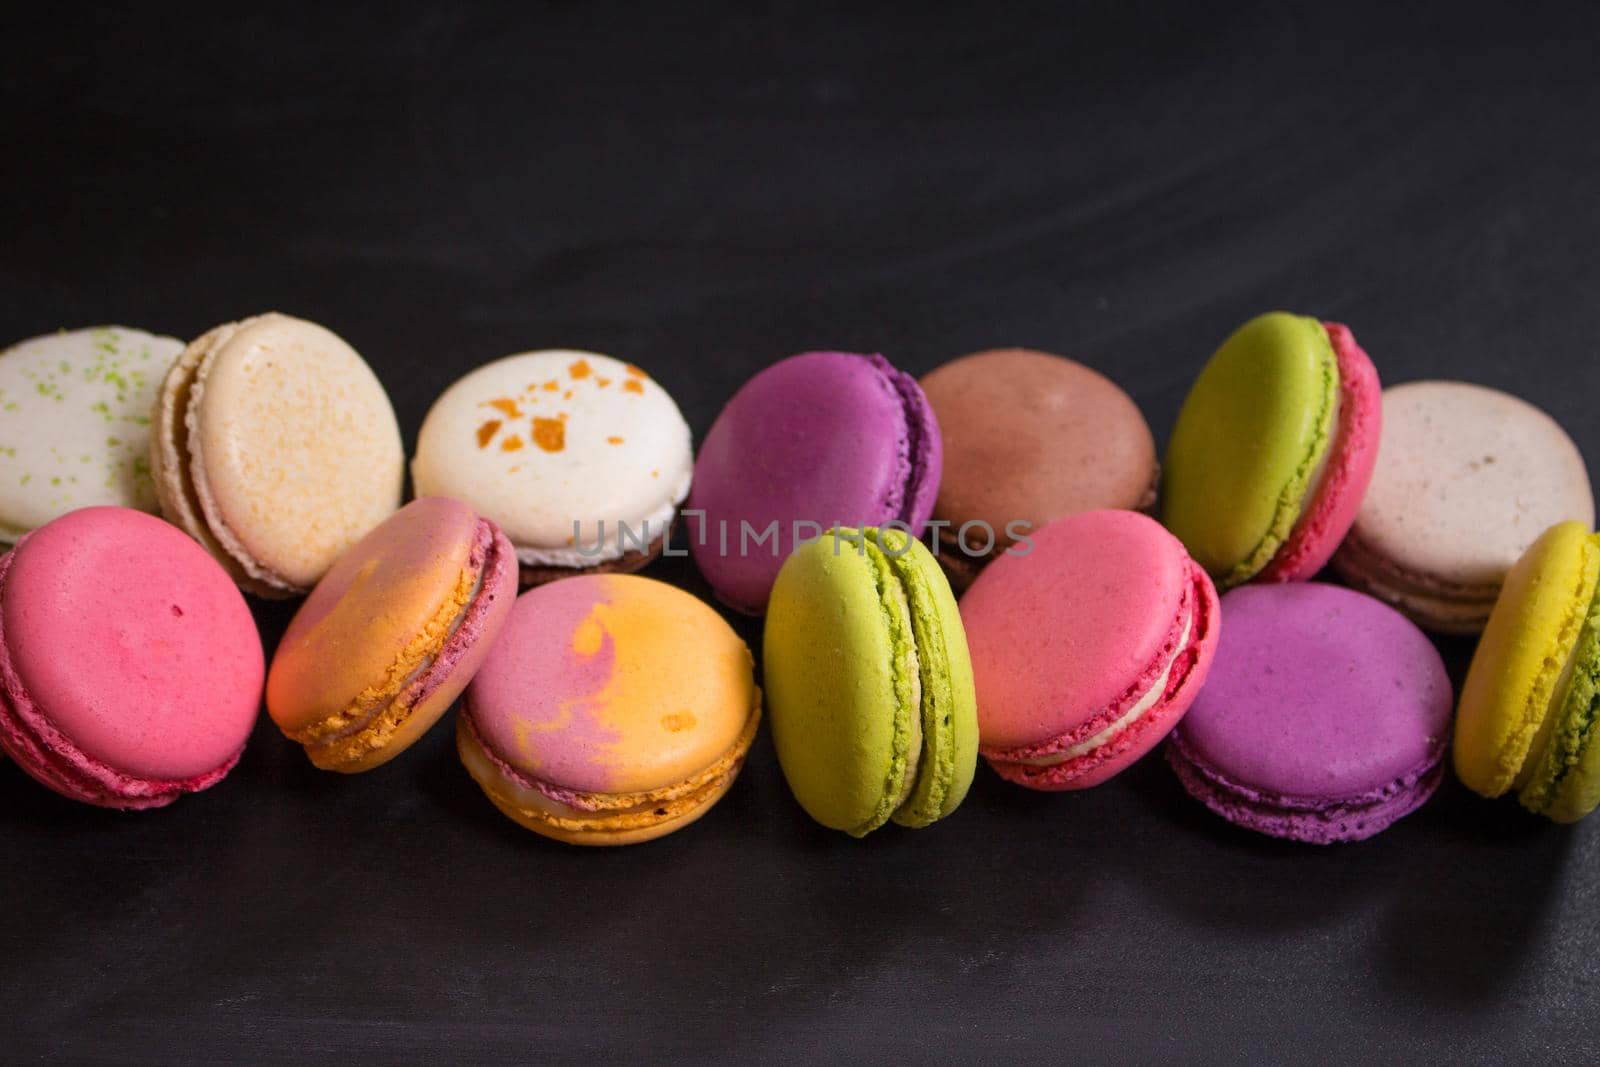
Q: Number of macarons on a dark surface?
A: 14